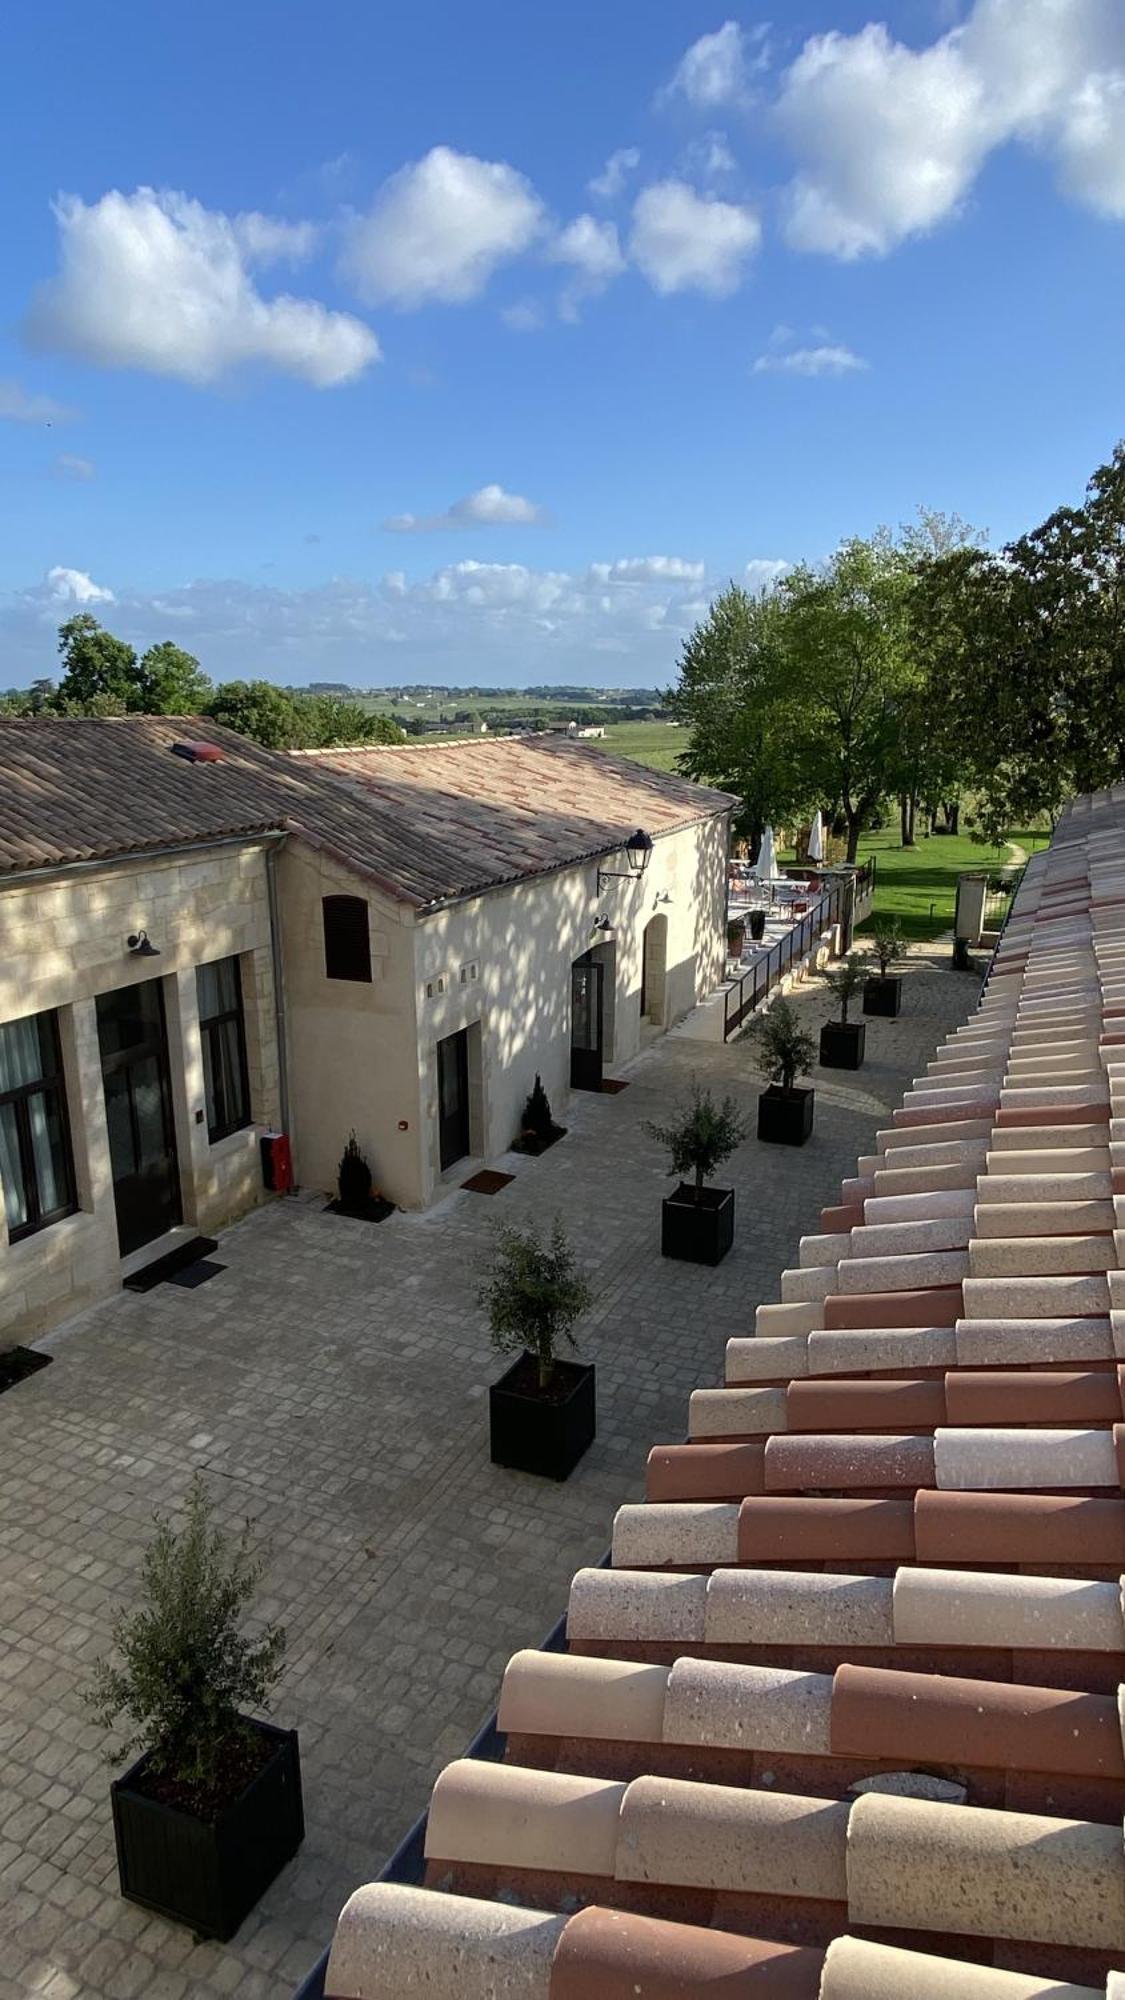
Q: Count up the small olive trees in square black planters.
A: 6